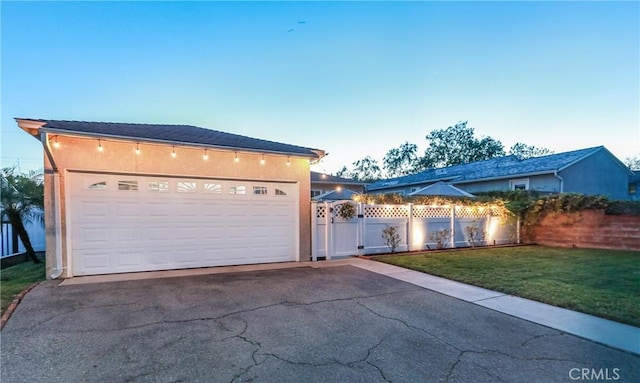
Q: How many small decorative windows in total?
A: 8